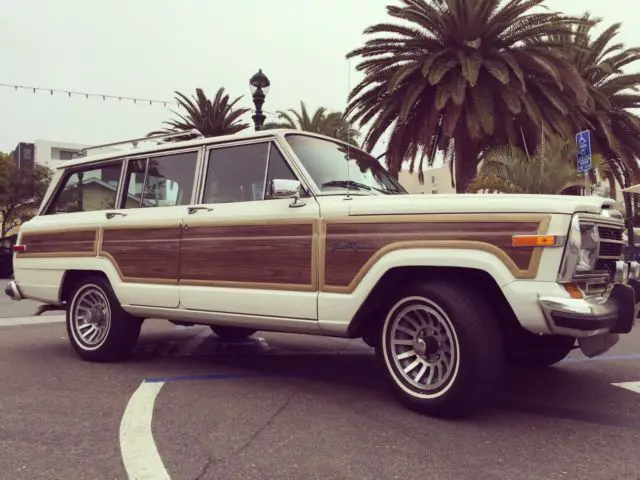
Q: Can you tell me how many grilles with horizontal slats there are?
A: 1